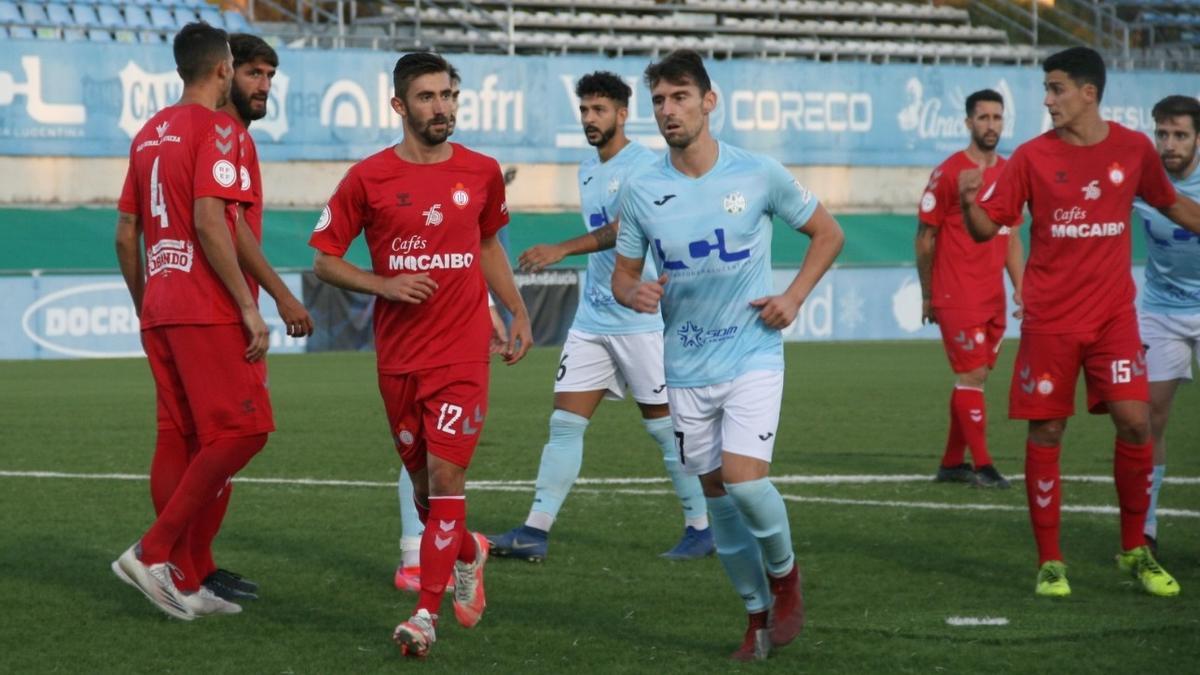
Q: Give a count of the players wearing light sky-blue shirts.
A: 3